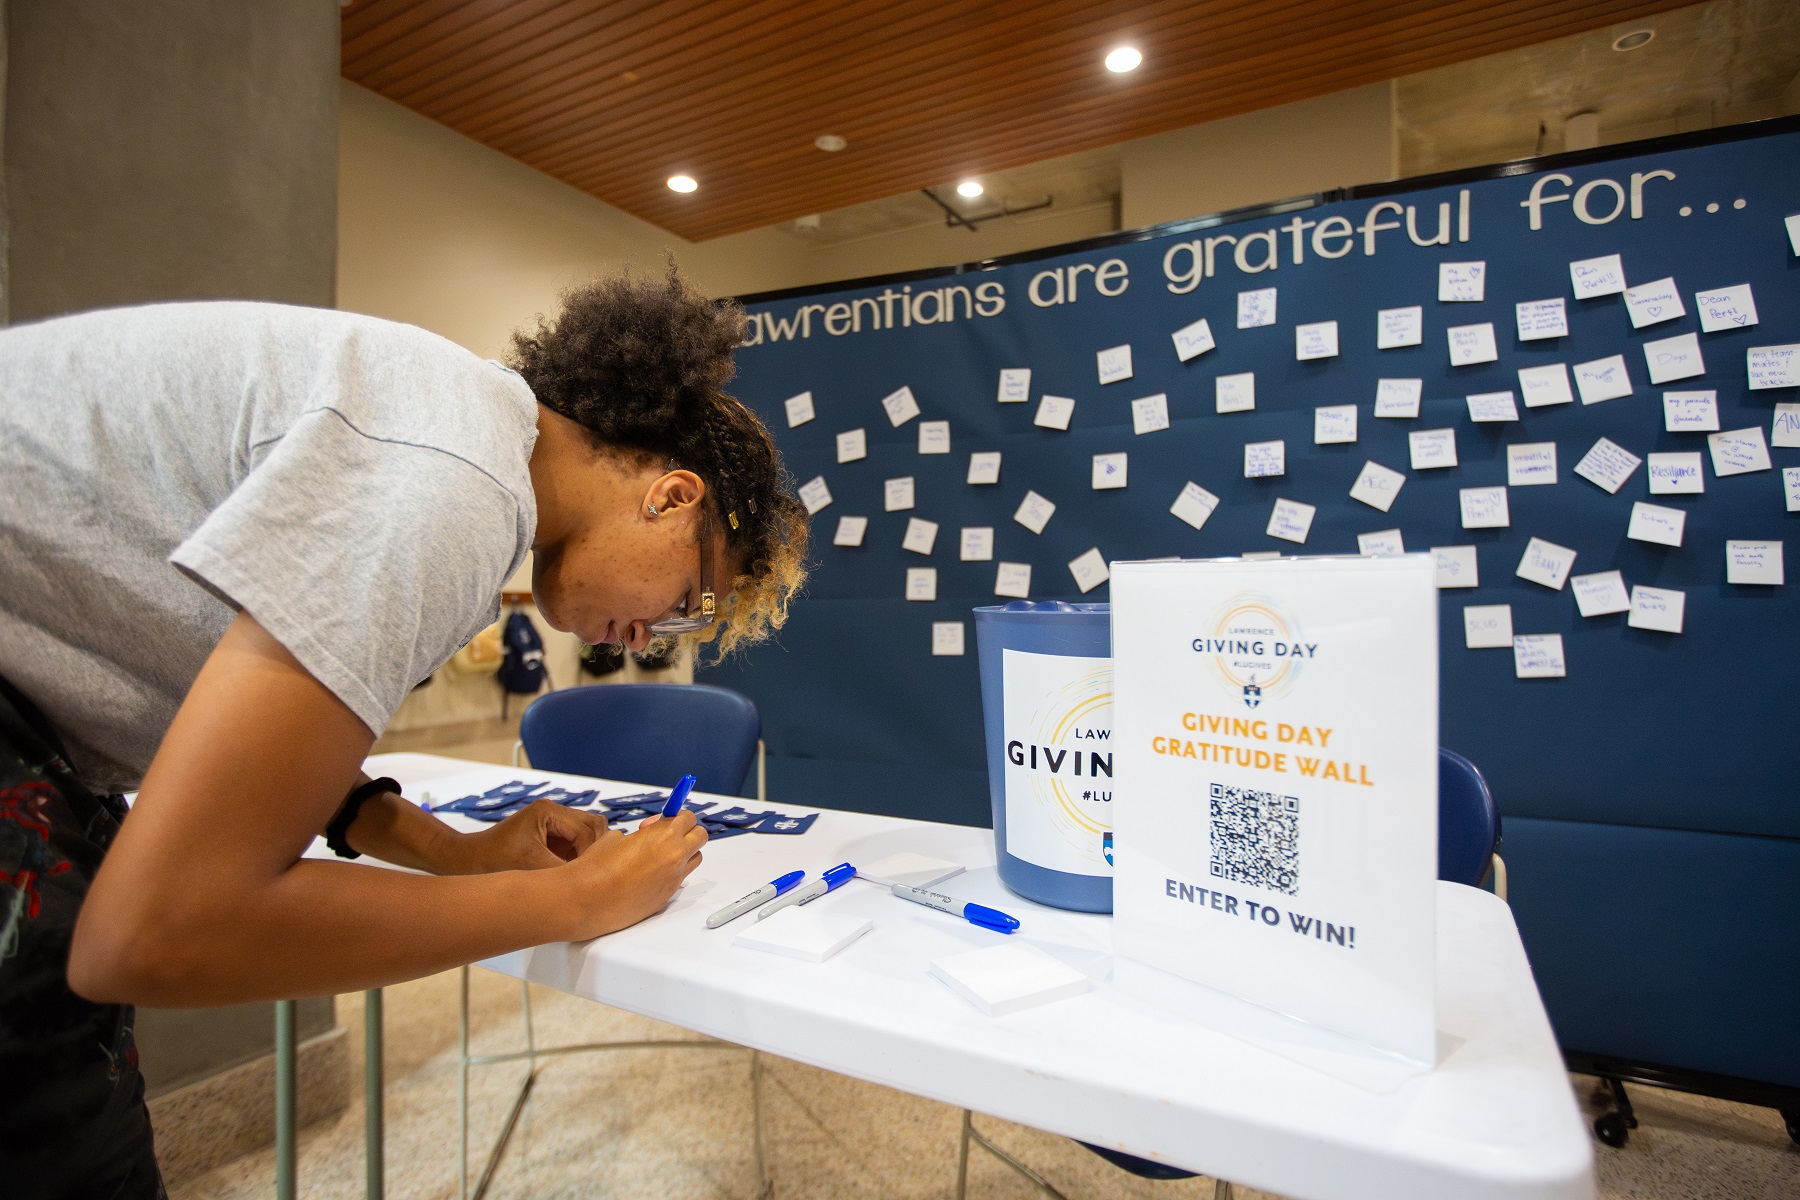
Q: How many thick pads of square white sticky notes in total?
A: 3